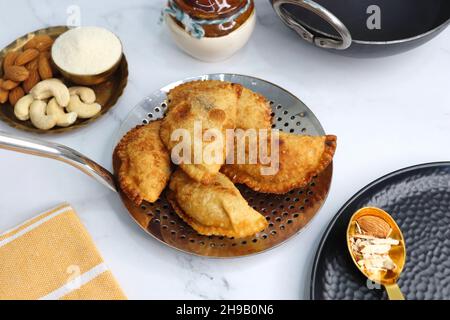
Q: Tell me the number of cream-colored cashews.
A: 6